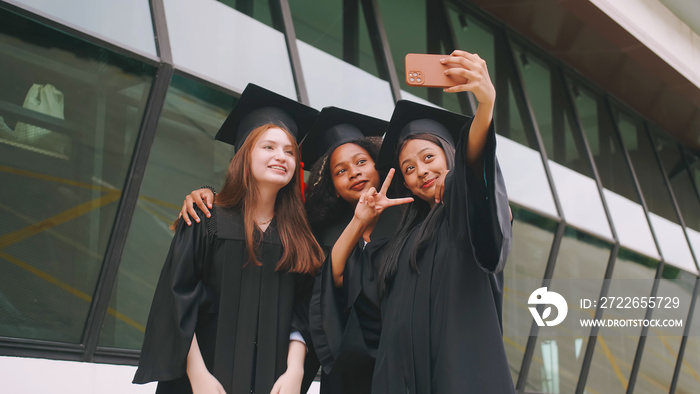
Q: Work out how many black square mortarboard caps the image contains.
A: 3